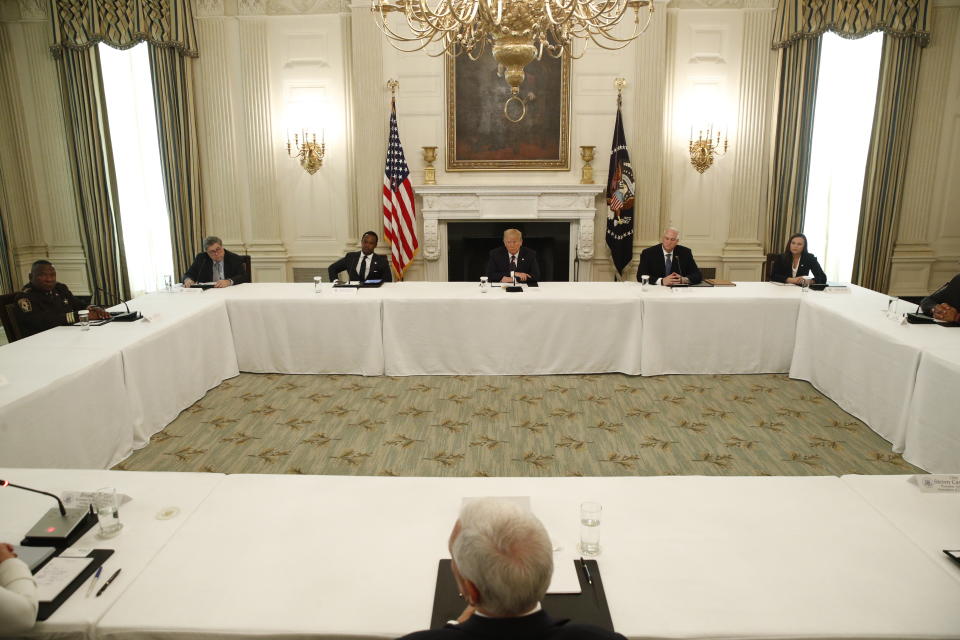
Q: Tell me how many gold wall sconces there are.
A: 2